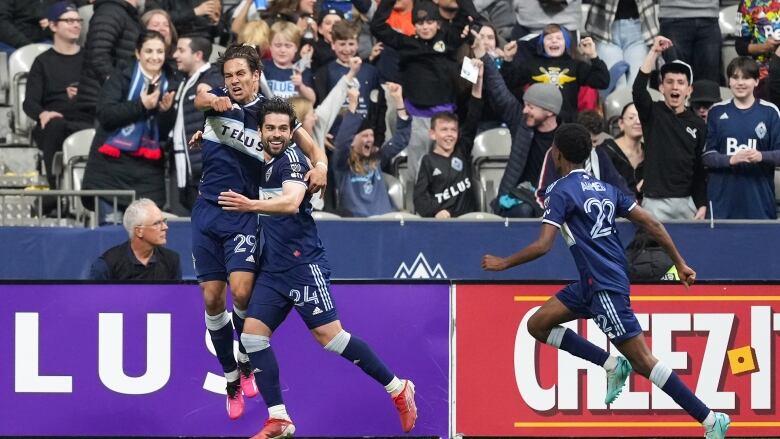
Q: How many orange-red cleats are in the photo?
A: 2